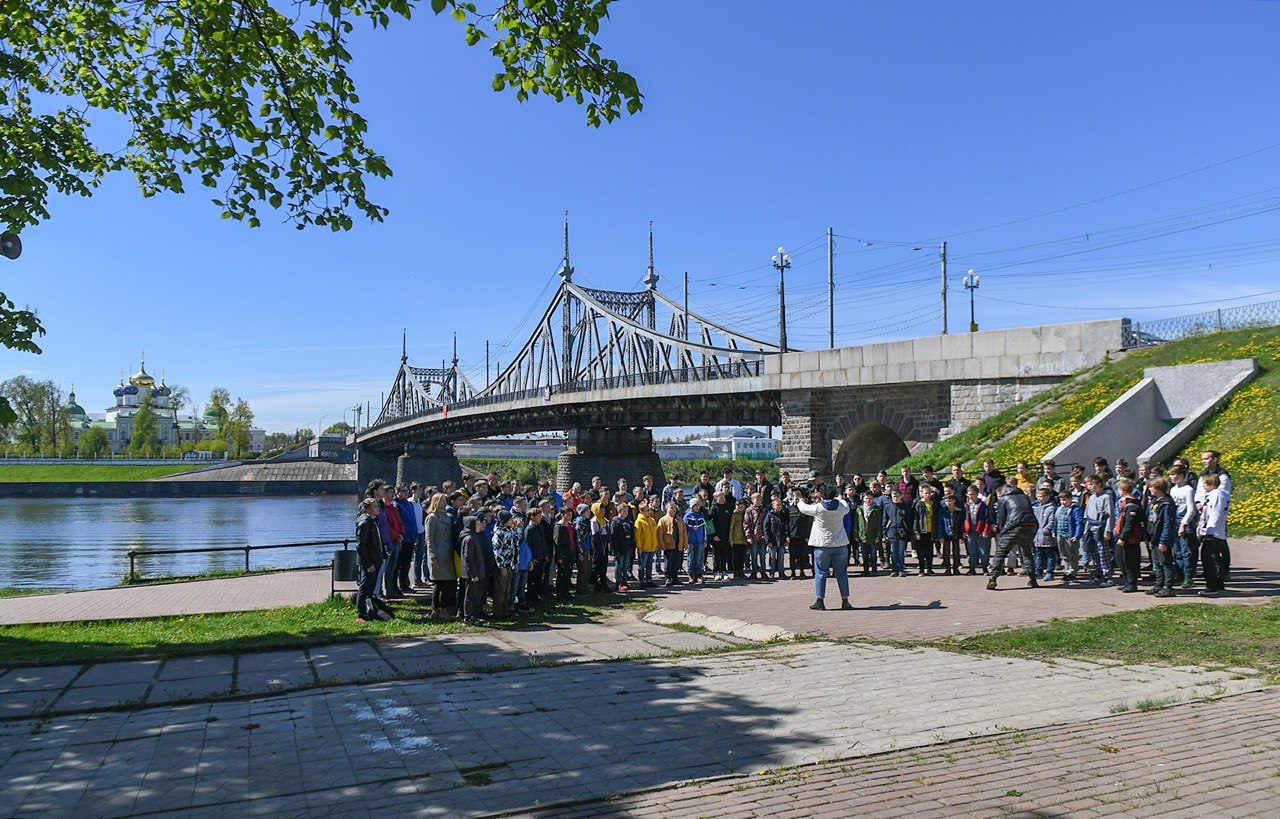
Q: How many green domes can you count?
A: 2